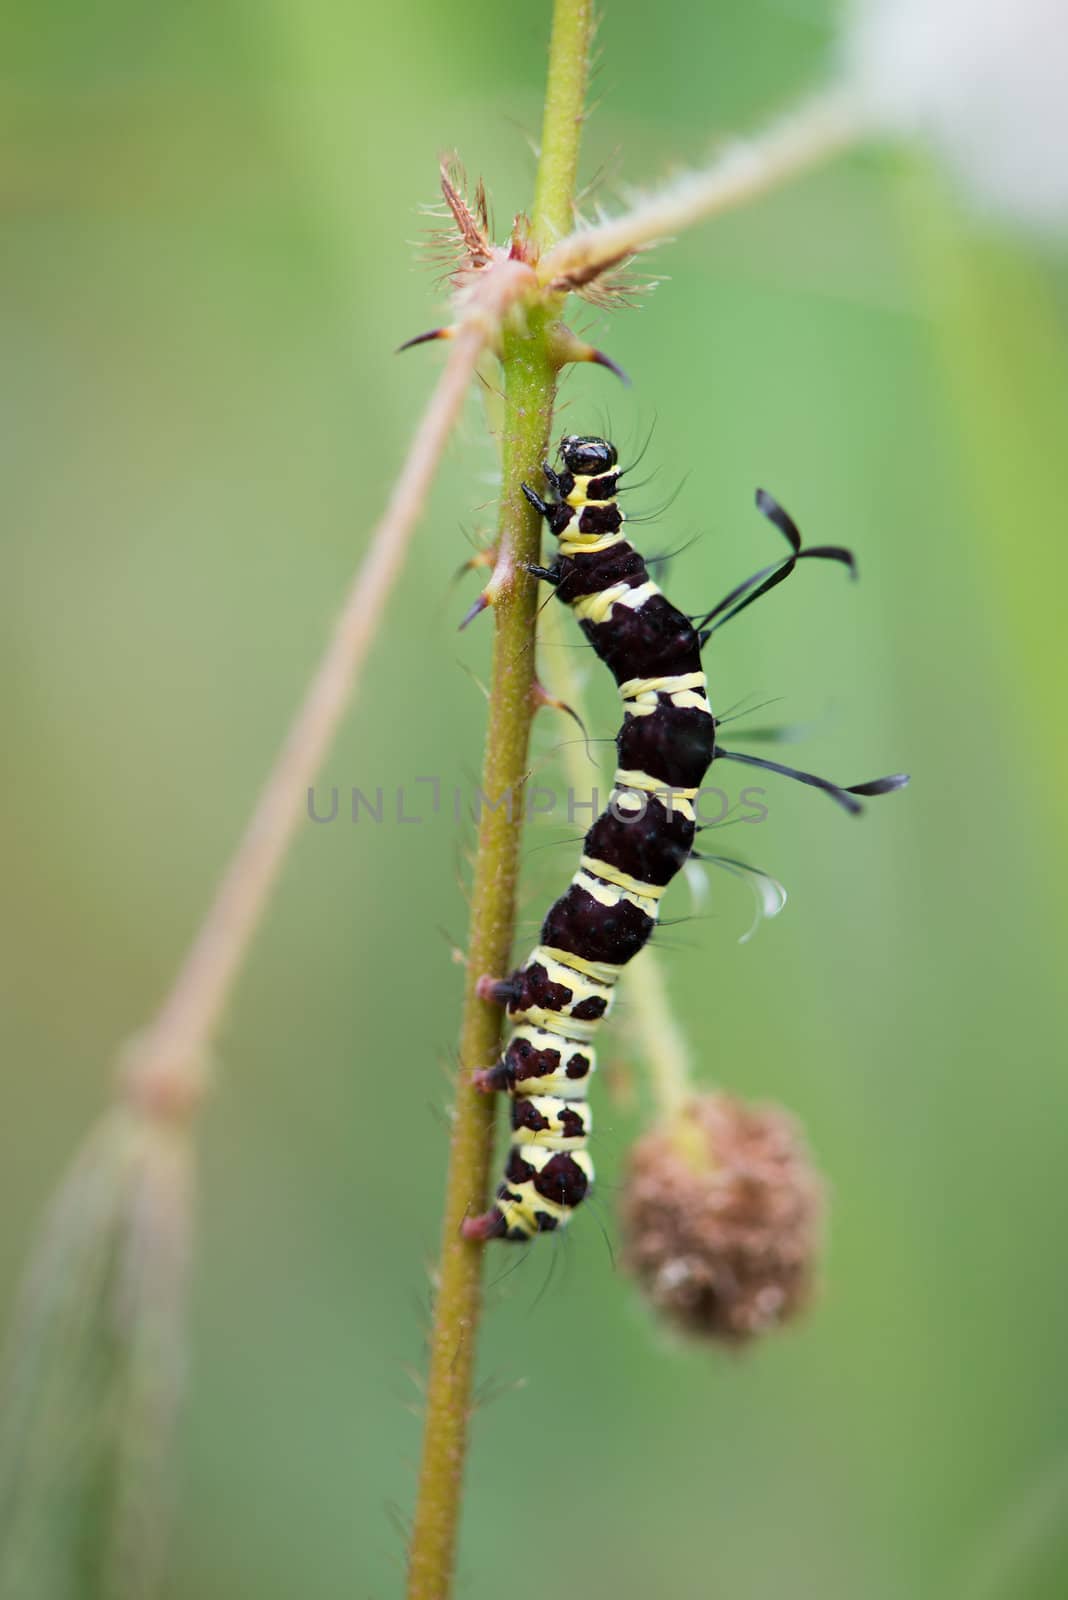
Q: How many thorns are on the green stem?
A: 5